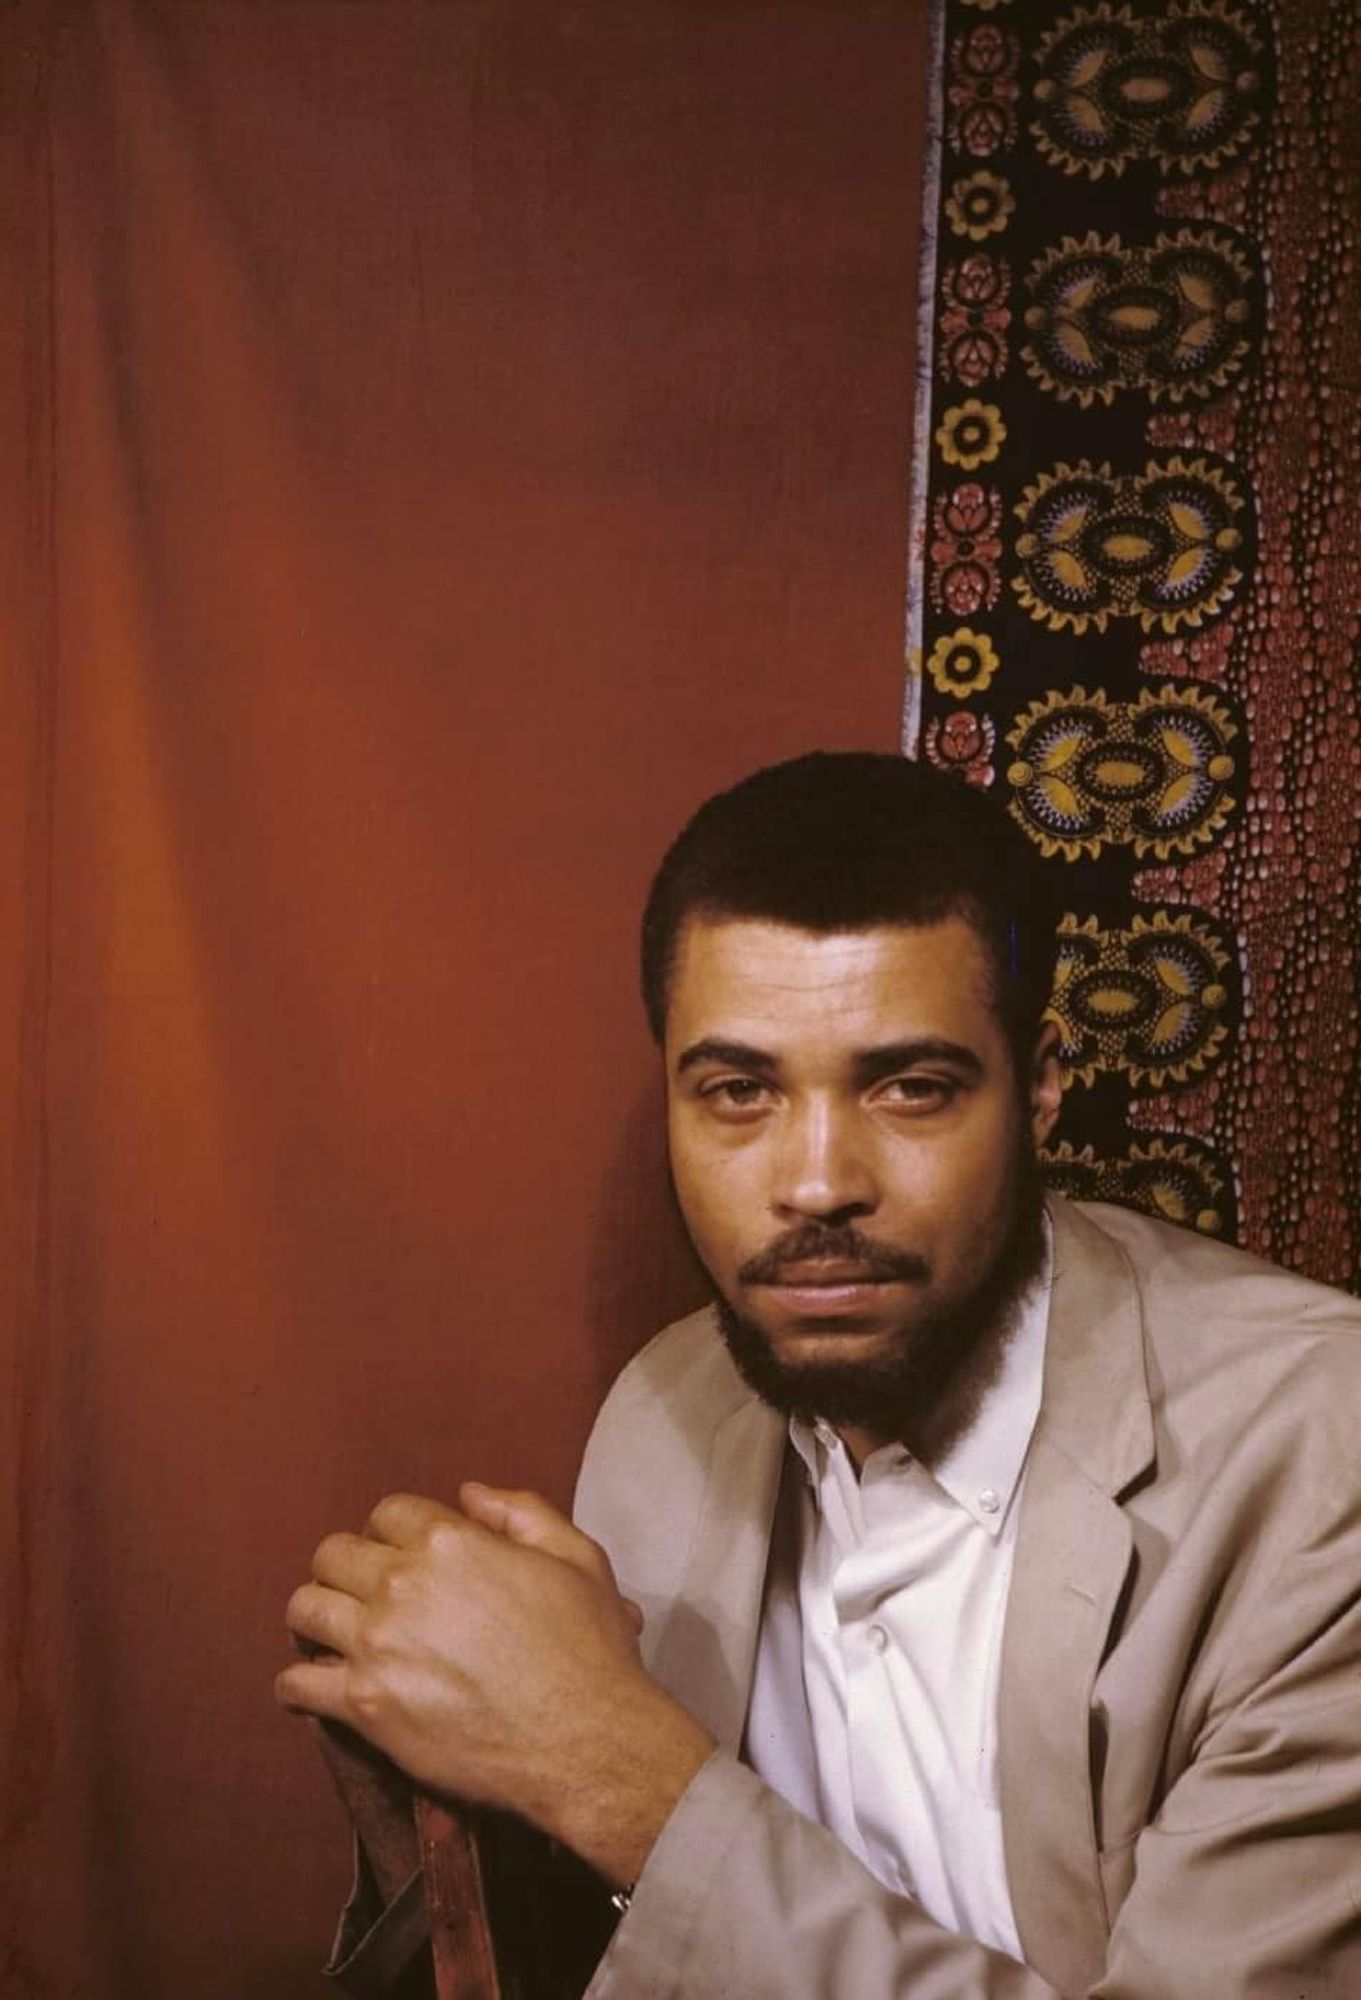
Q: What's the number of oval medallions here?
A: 6